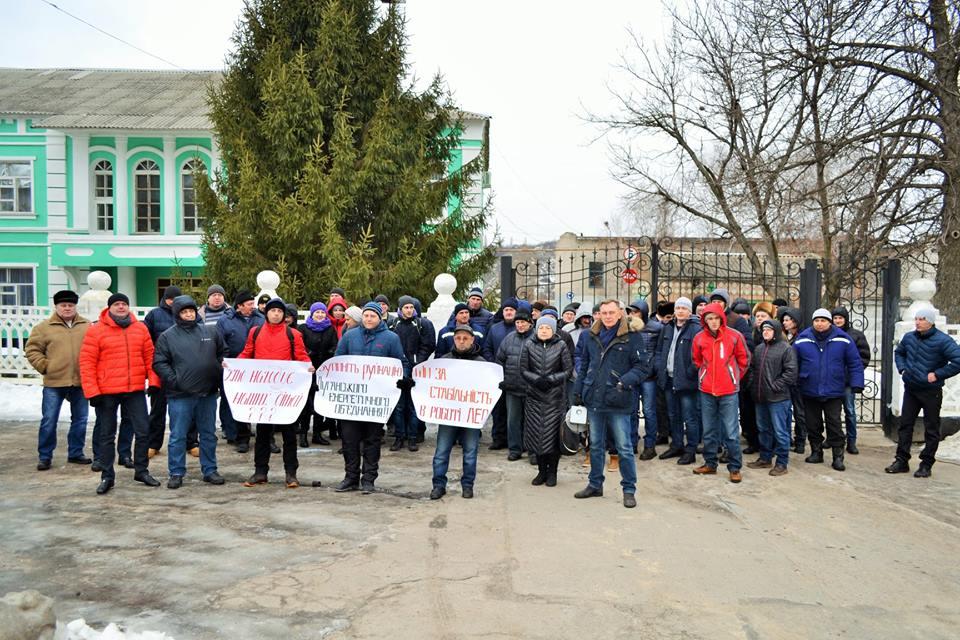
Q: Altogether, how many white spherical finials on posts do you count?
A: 4